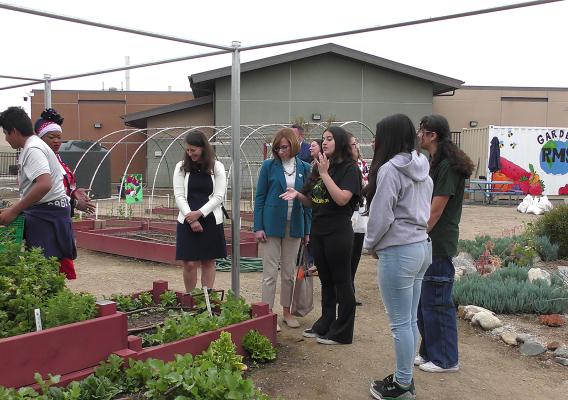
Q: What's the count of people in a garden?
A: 10